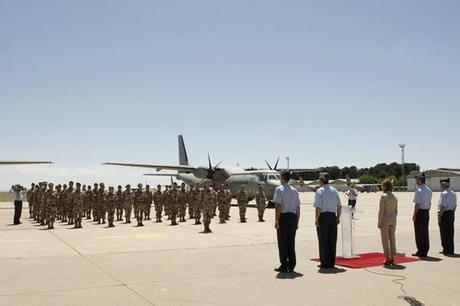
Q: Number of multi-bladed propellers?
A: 2